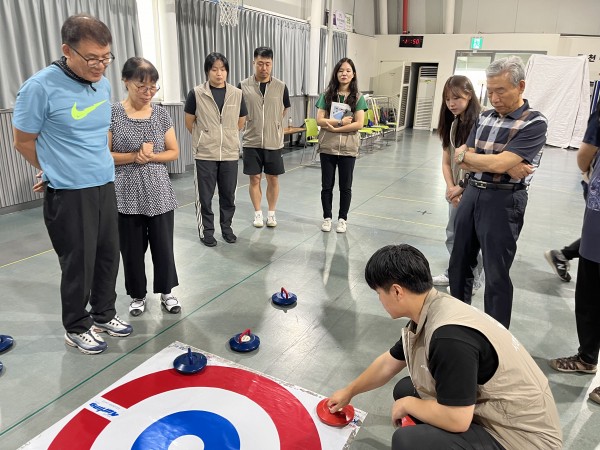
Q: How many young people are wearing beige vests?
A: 5